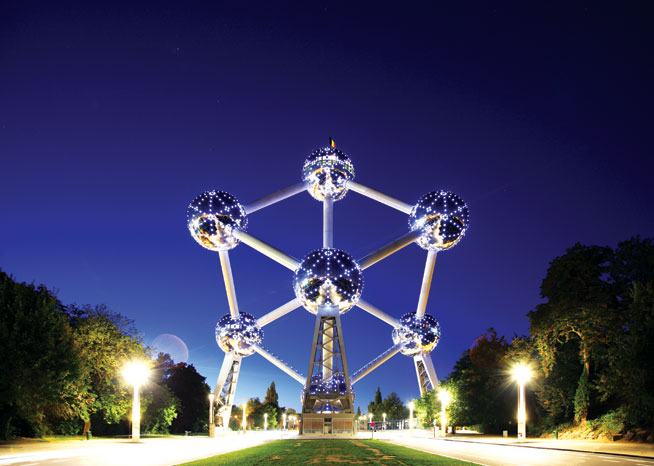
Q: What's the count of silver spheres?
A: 7